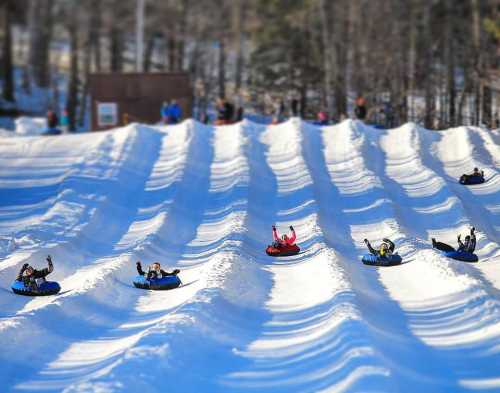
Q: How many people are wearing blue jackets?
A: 2